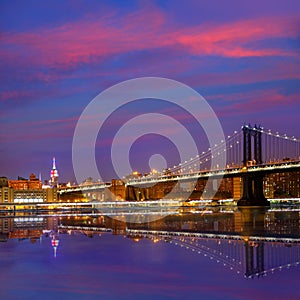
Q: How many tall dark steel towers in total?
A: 1